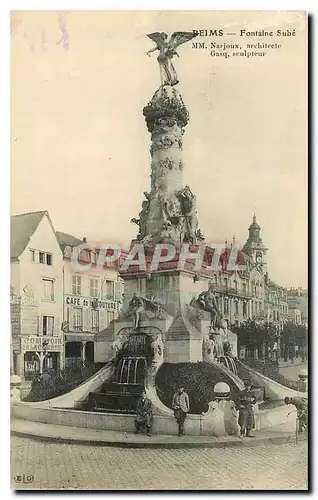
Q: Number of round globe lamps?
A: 3